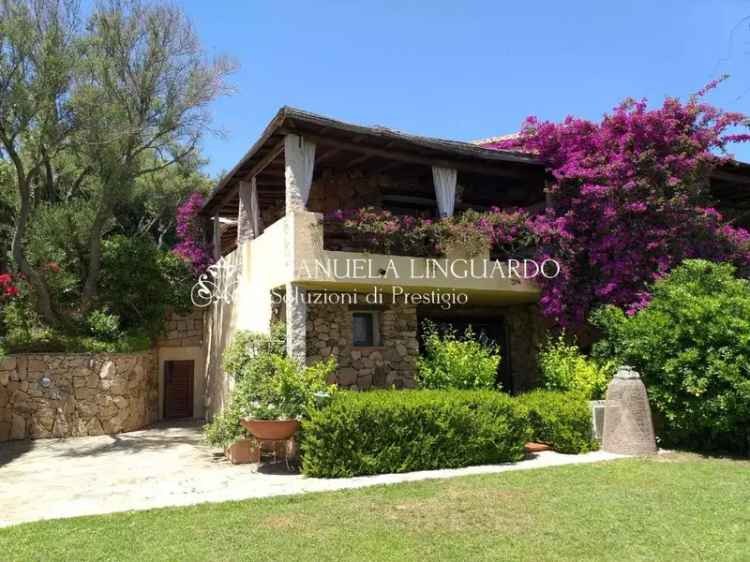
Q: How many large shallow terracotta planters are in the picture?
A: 1